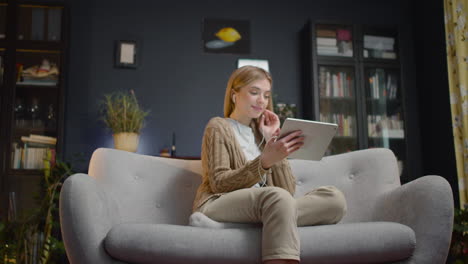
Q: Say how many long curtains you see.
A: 1